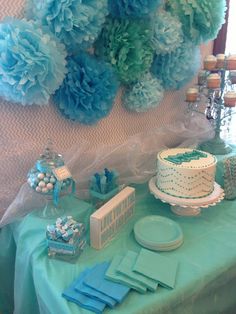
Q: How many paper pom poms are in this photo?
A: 9